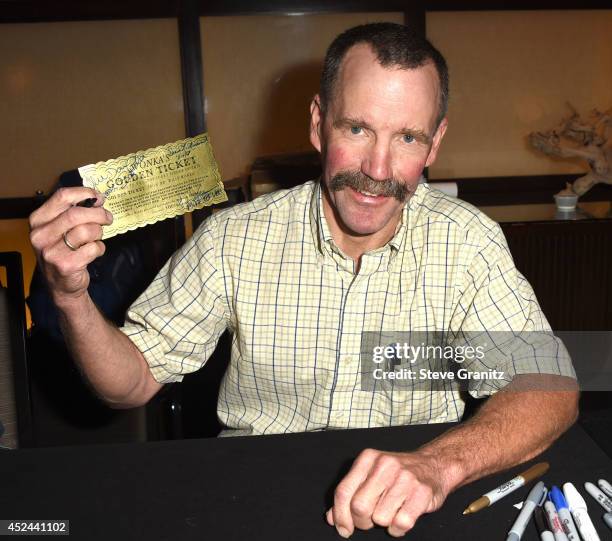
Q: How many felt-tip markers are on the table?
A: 9